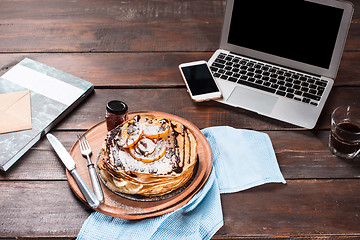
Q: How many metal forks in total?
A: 1